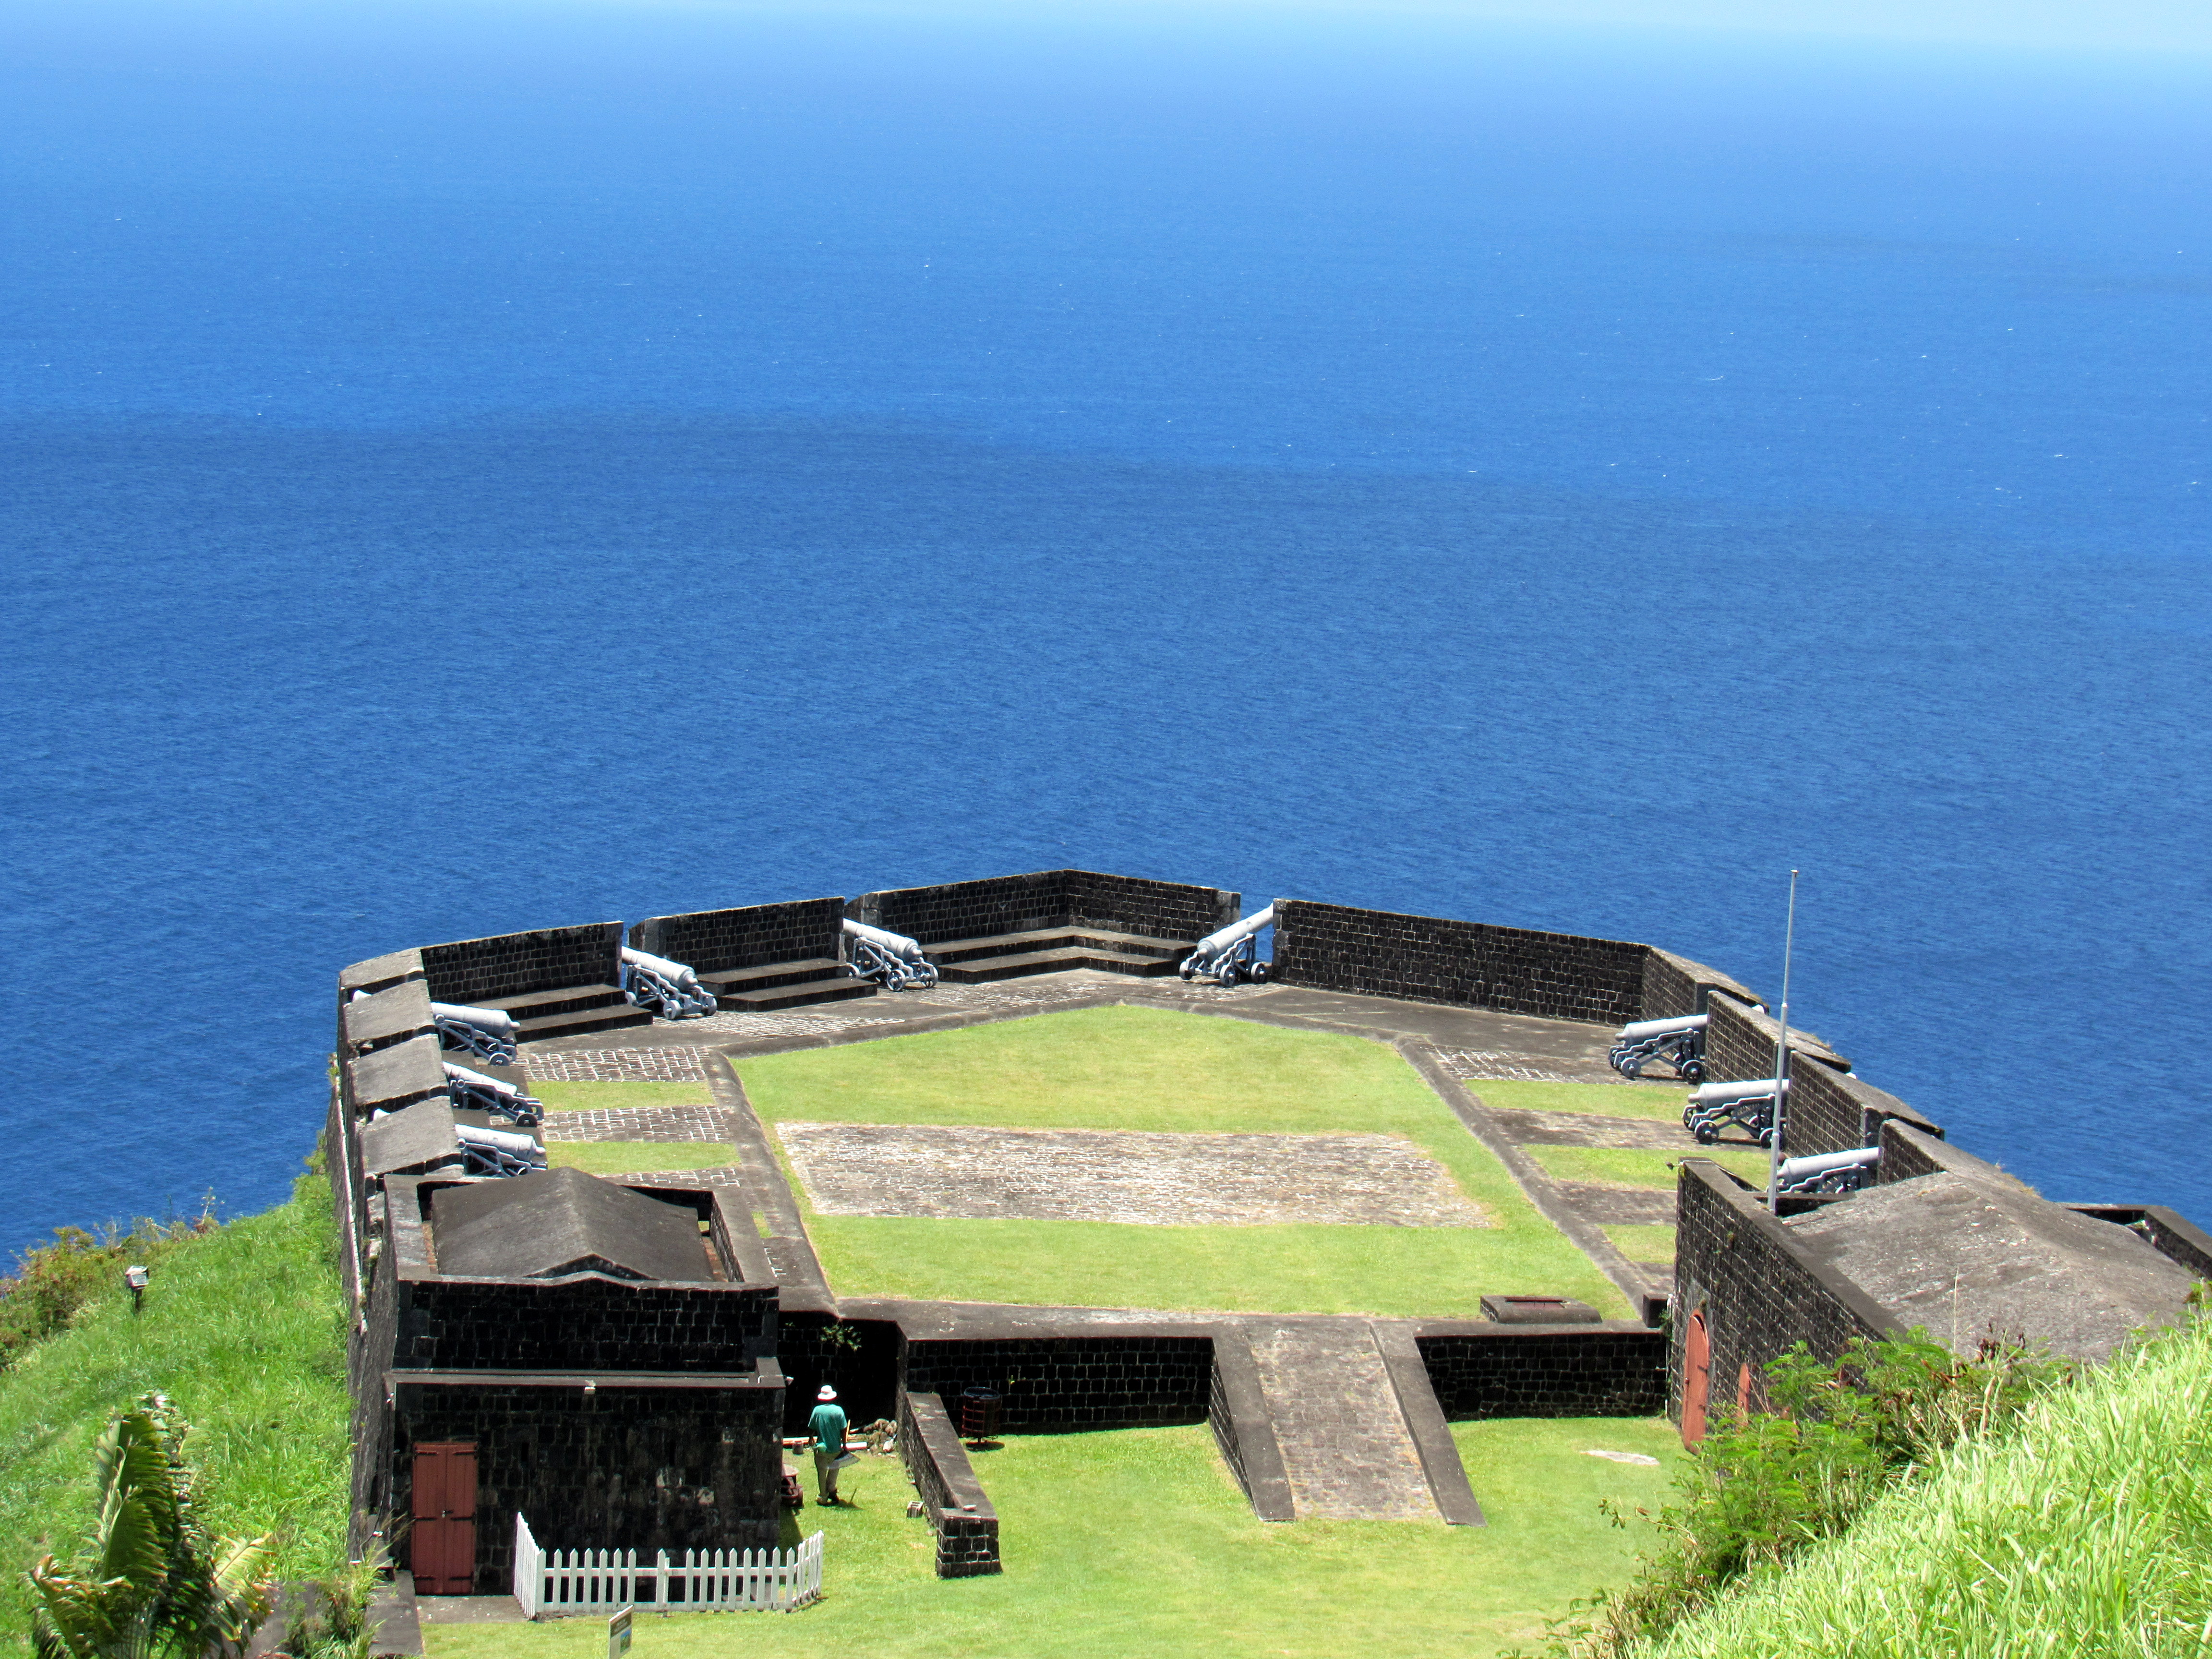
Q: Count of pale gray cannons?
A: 9